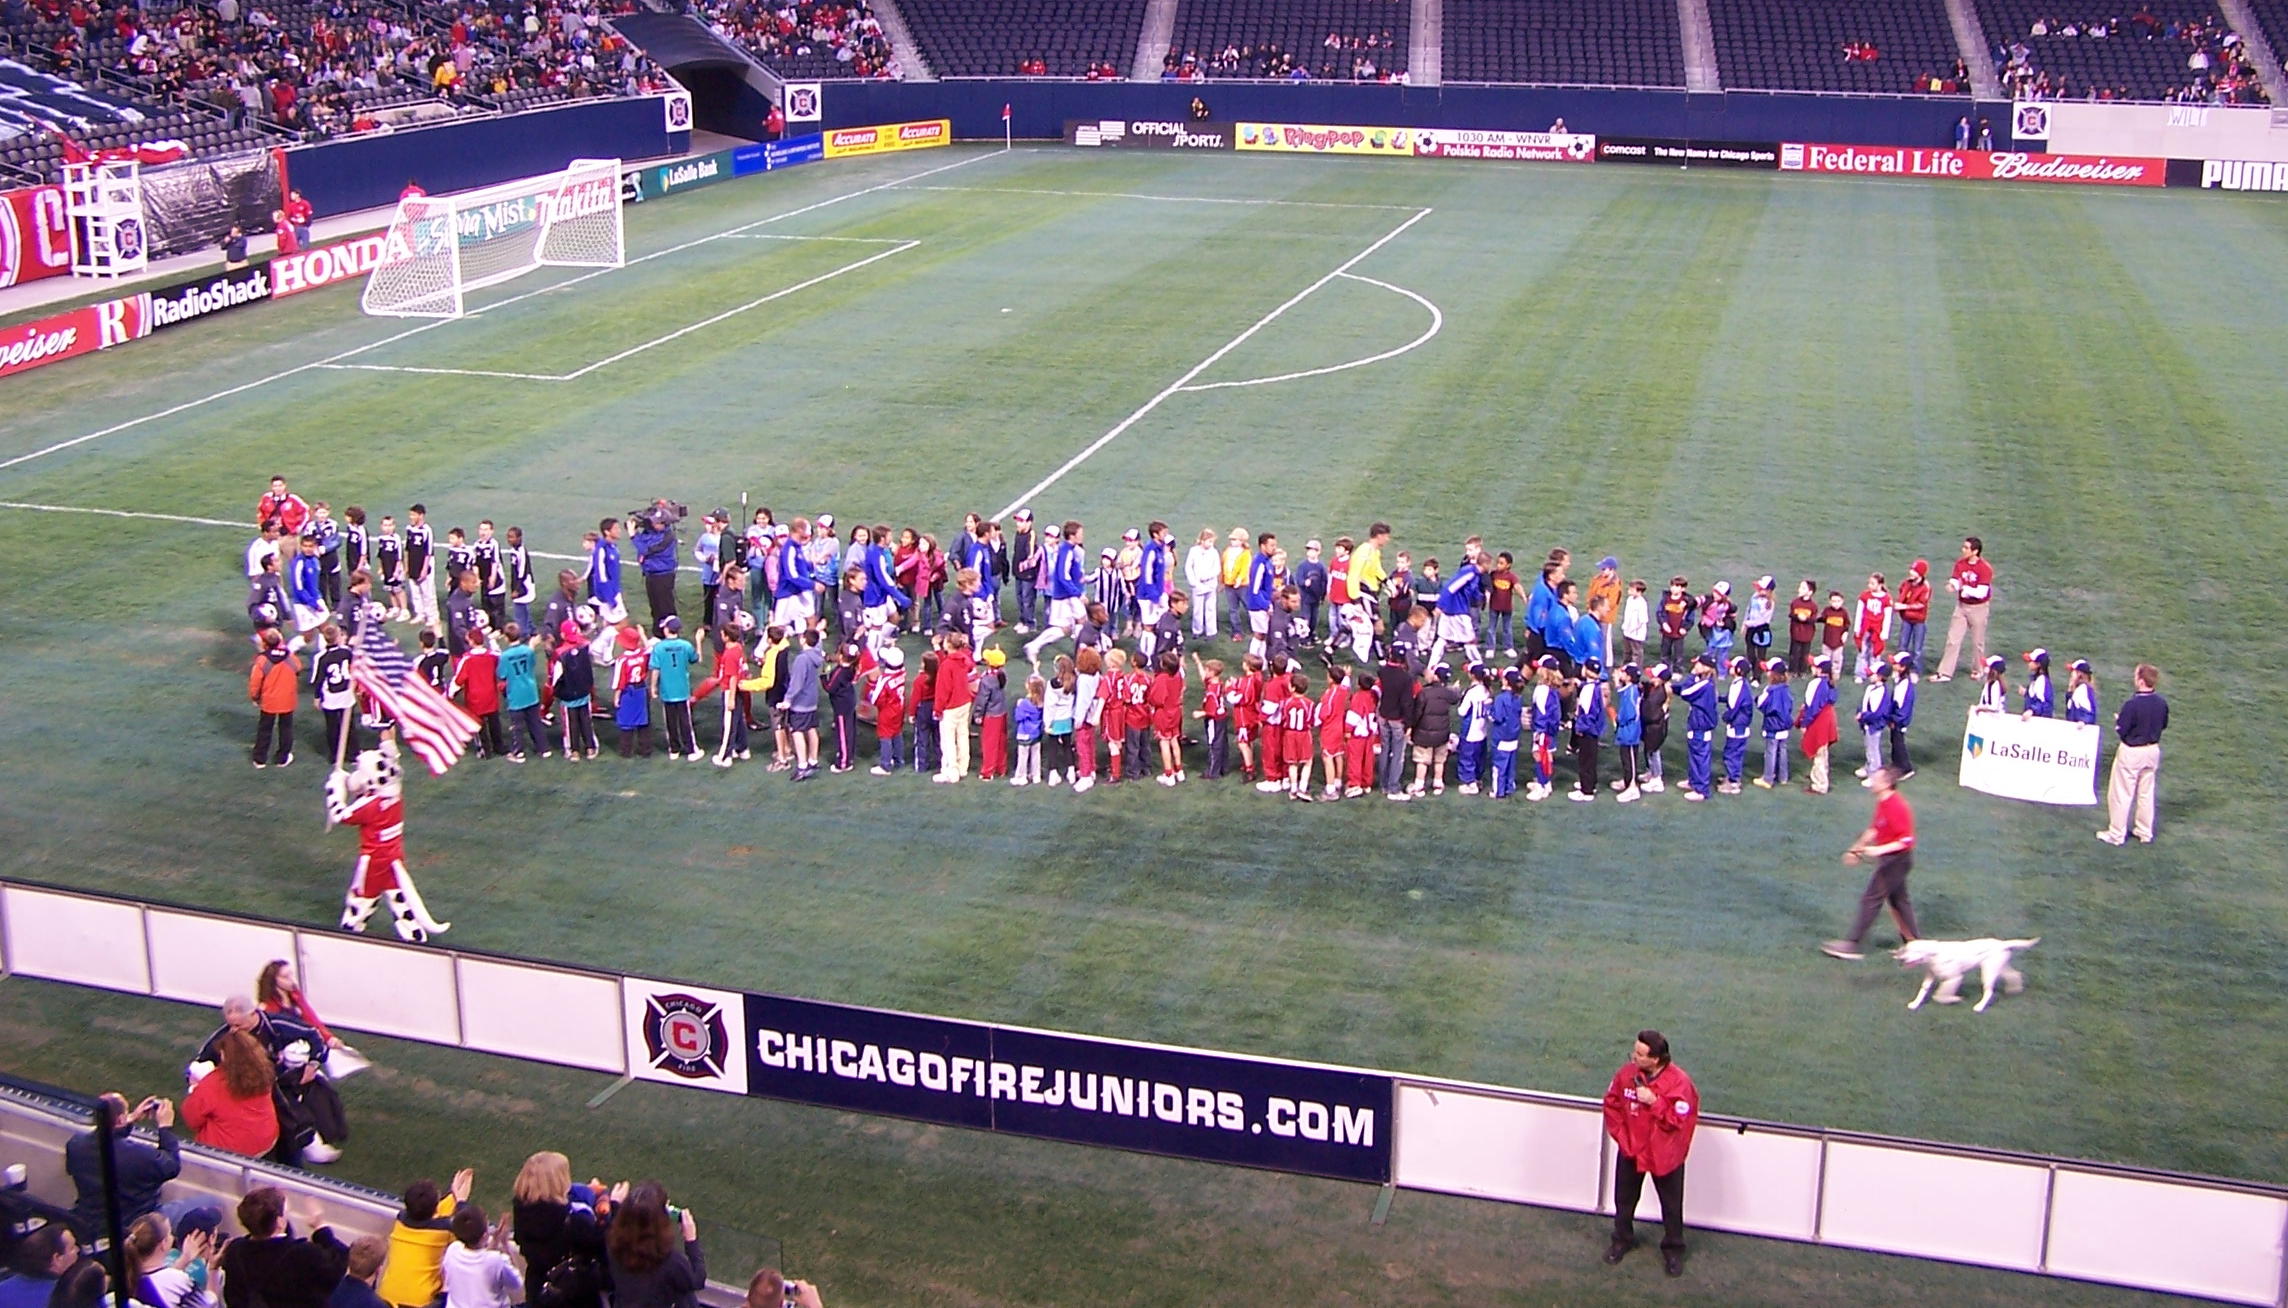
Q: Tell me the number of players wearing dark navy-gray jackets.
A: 11